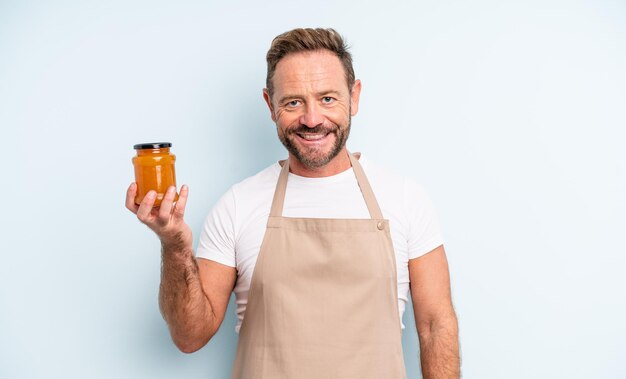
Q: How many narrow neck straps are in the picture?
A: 2